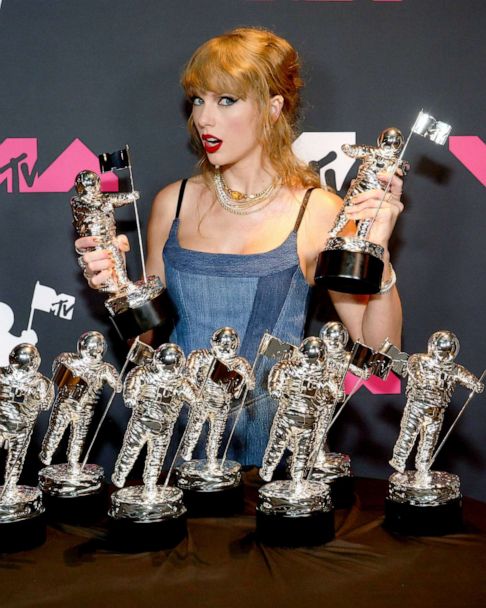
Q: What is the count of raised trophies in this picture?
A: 2